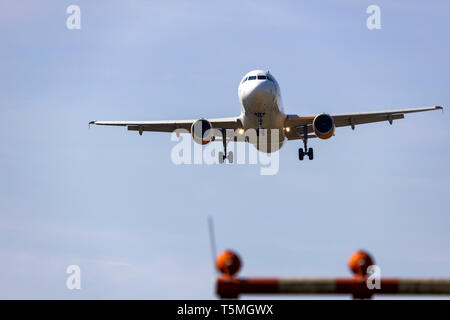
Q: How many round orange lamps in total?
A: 2